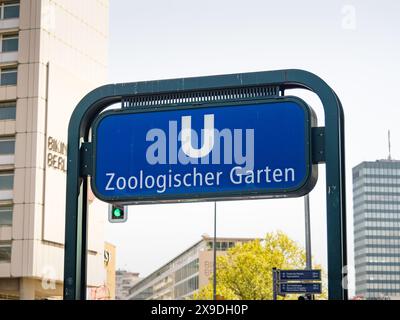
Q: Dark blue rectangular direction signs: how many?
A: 2